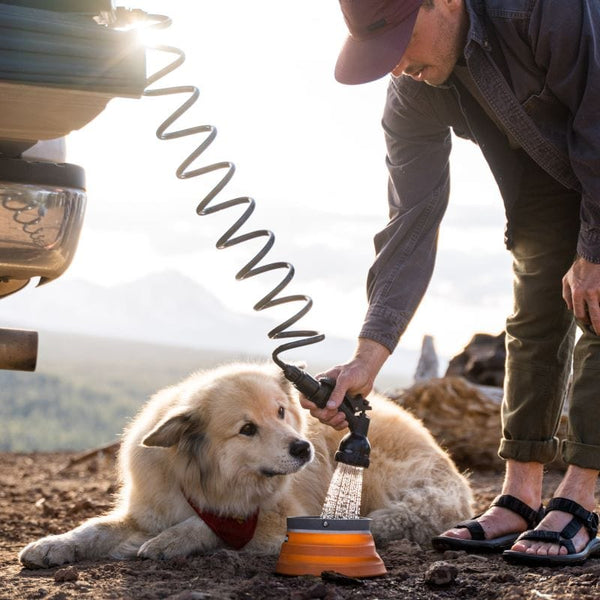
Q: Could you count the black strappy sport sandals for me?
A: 2